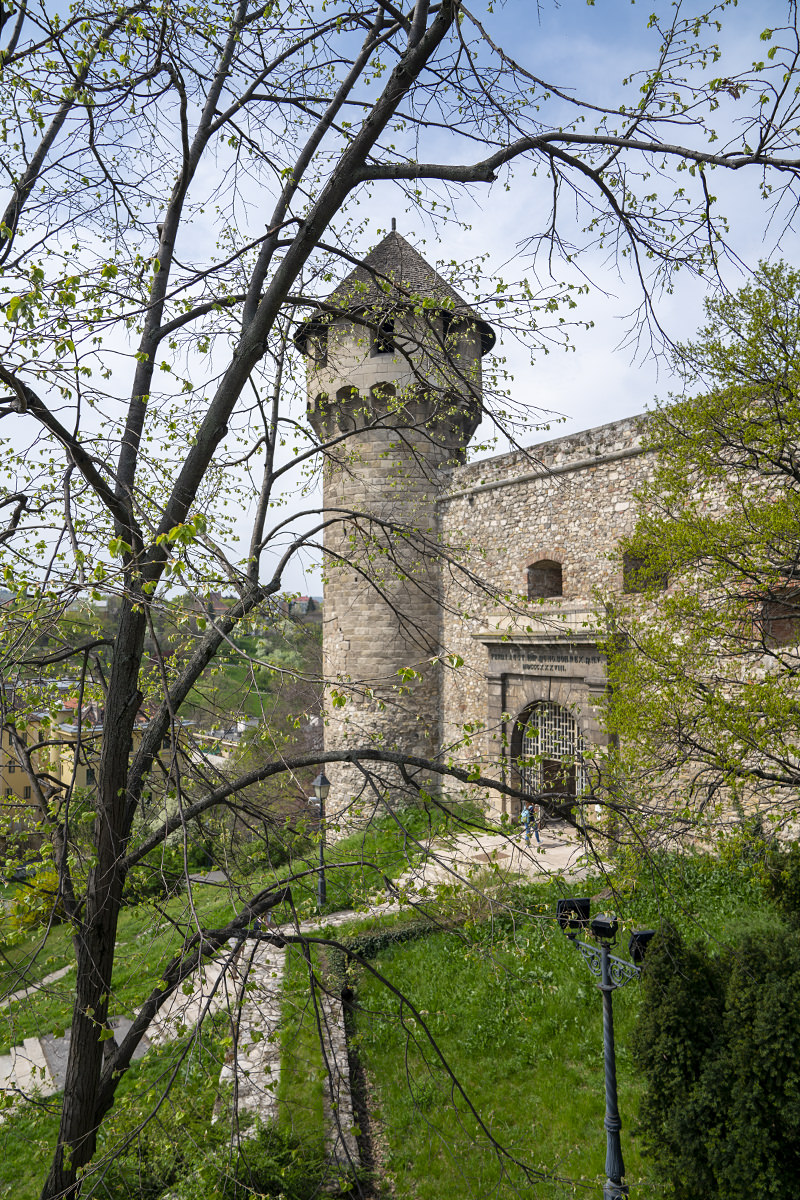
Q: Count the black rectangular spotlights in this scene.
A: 3